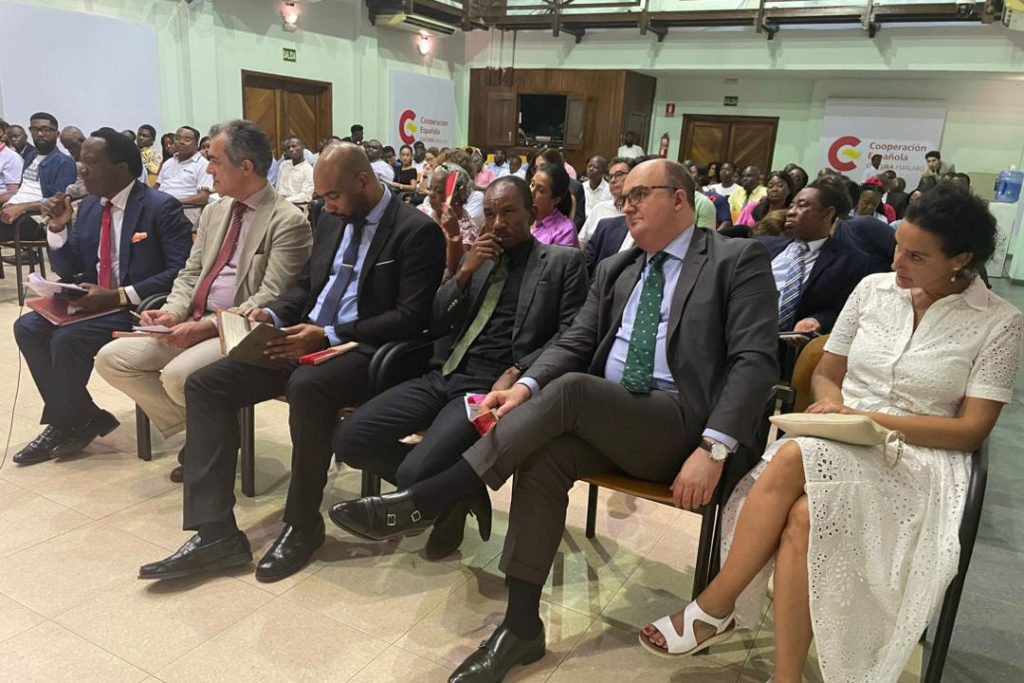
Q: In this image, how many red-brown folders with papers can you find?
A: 1